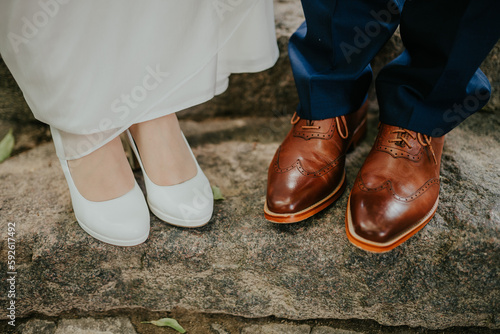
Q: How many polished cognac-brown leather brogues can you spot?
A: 2